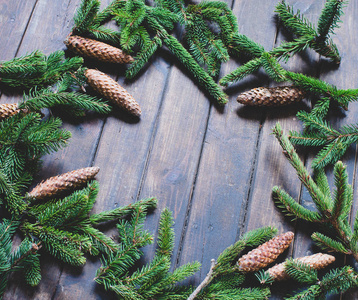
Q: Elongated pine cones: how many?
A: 7